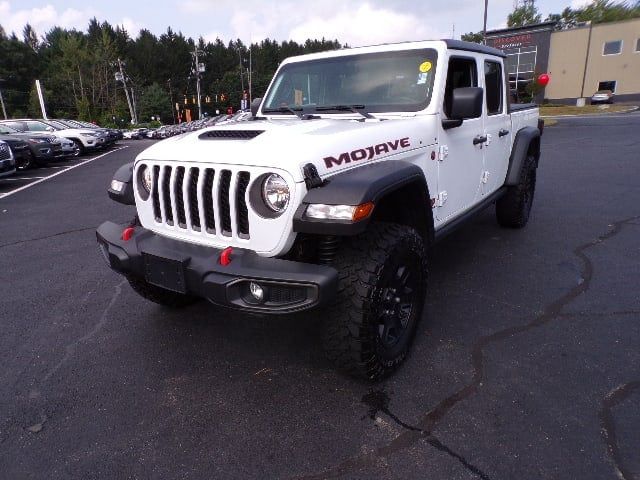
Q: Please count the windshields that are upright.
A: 1